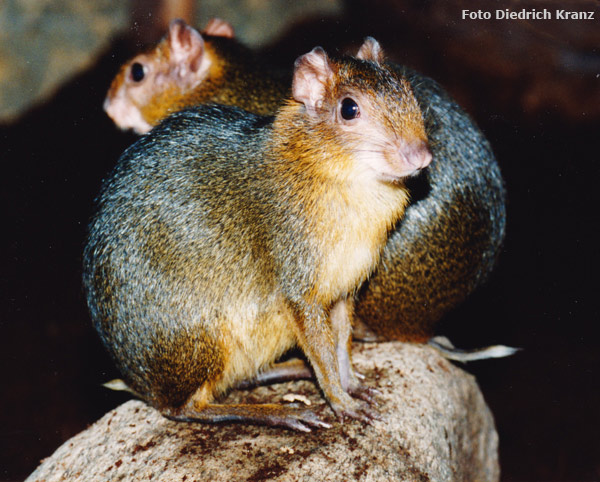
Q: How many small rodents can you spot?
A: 2